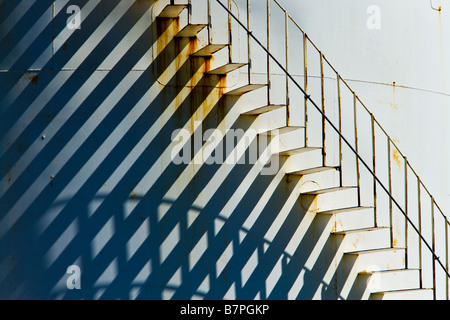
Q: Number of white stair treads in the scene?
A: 15